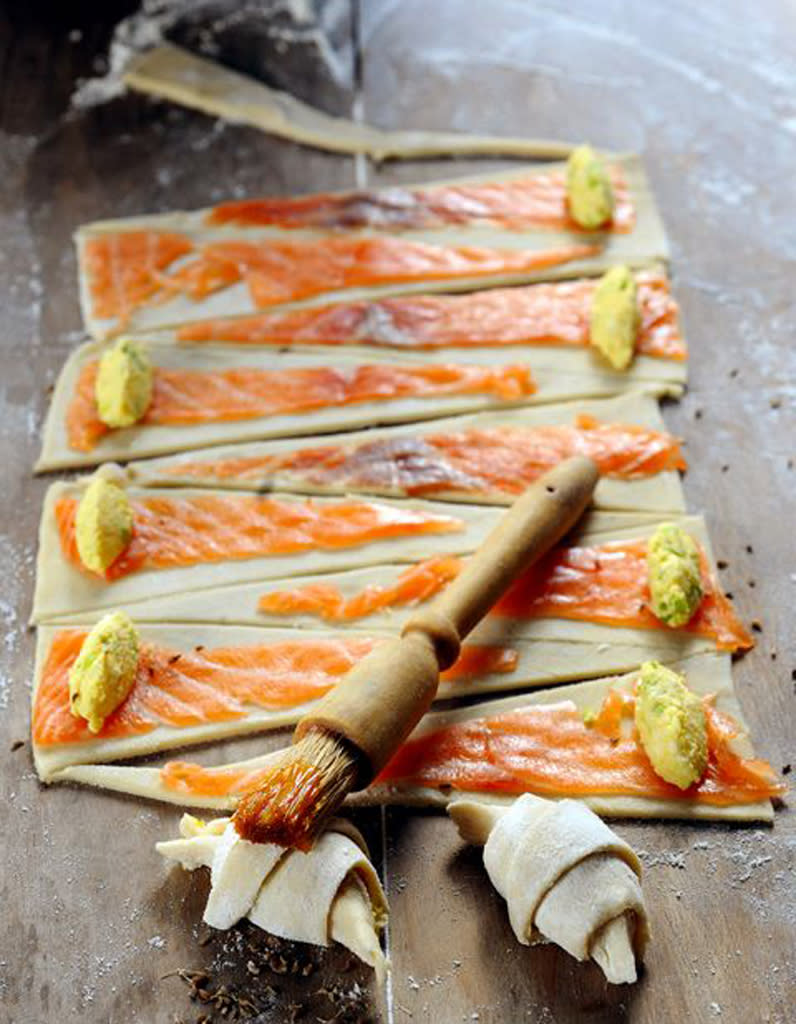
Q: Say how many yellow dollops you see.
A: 7